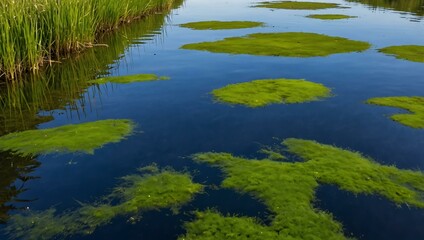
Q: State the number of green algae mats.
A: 11